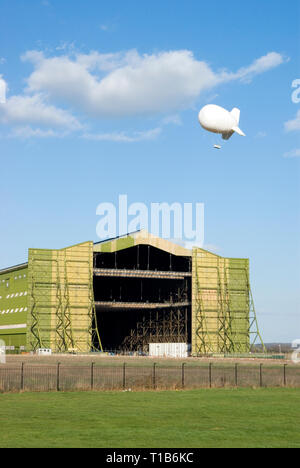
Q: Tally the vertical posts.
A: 10